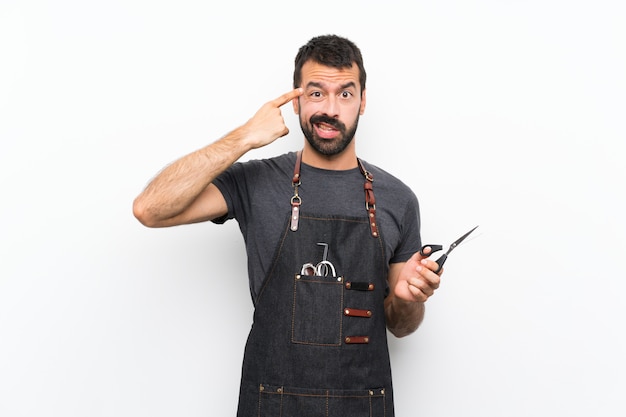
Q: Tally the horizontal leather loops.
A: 3